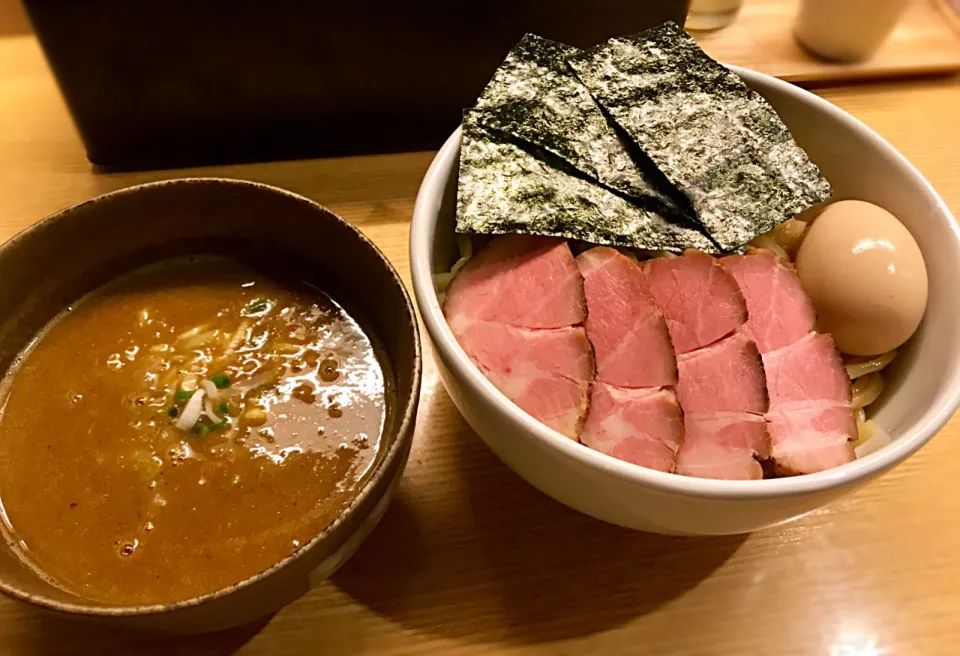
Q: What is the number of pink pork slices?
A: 4